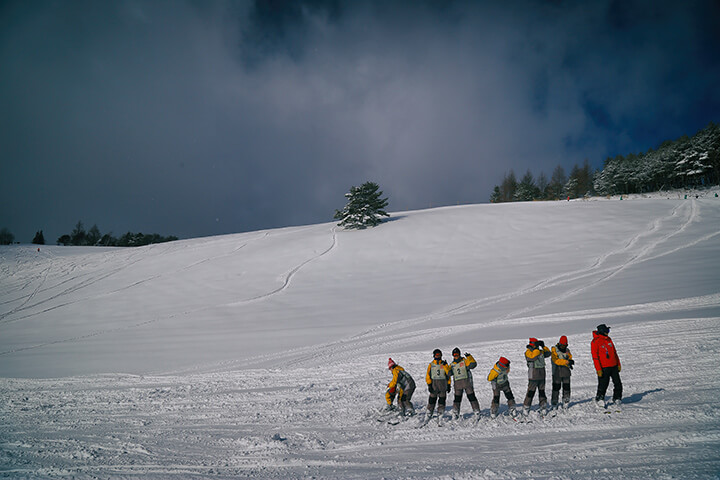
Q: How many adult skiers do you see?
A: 1